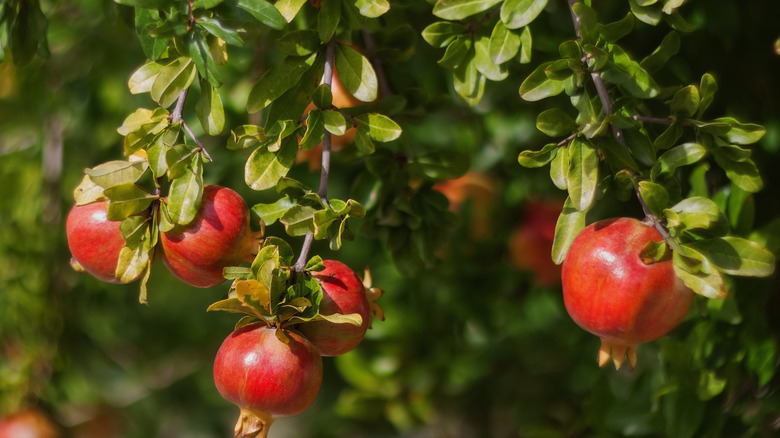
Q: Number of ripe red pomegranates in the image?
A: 5